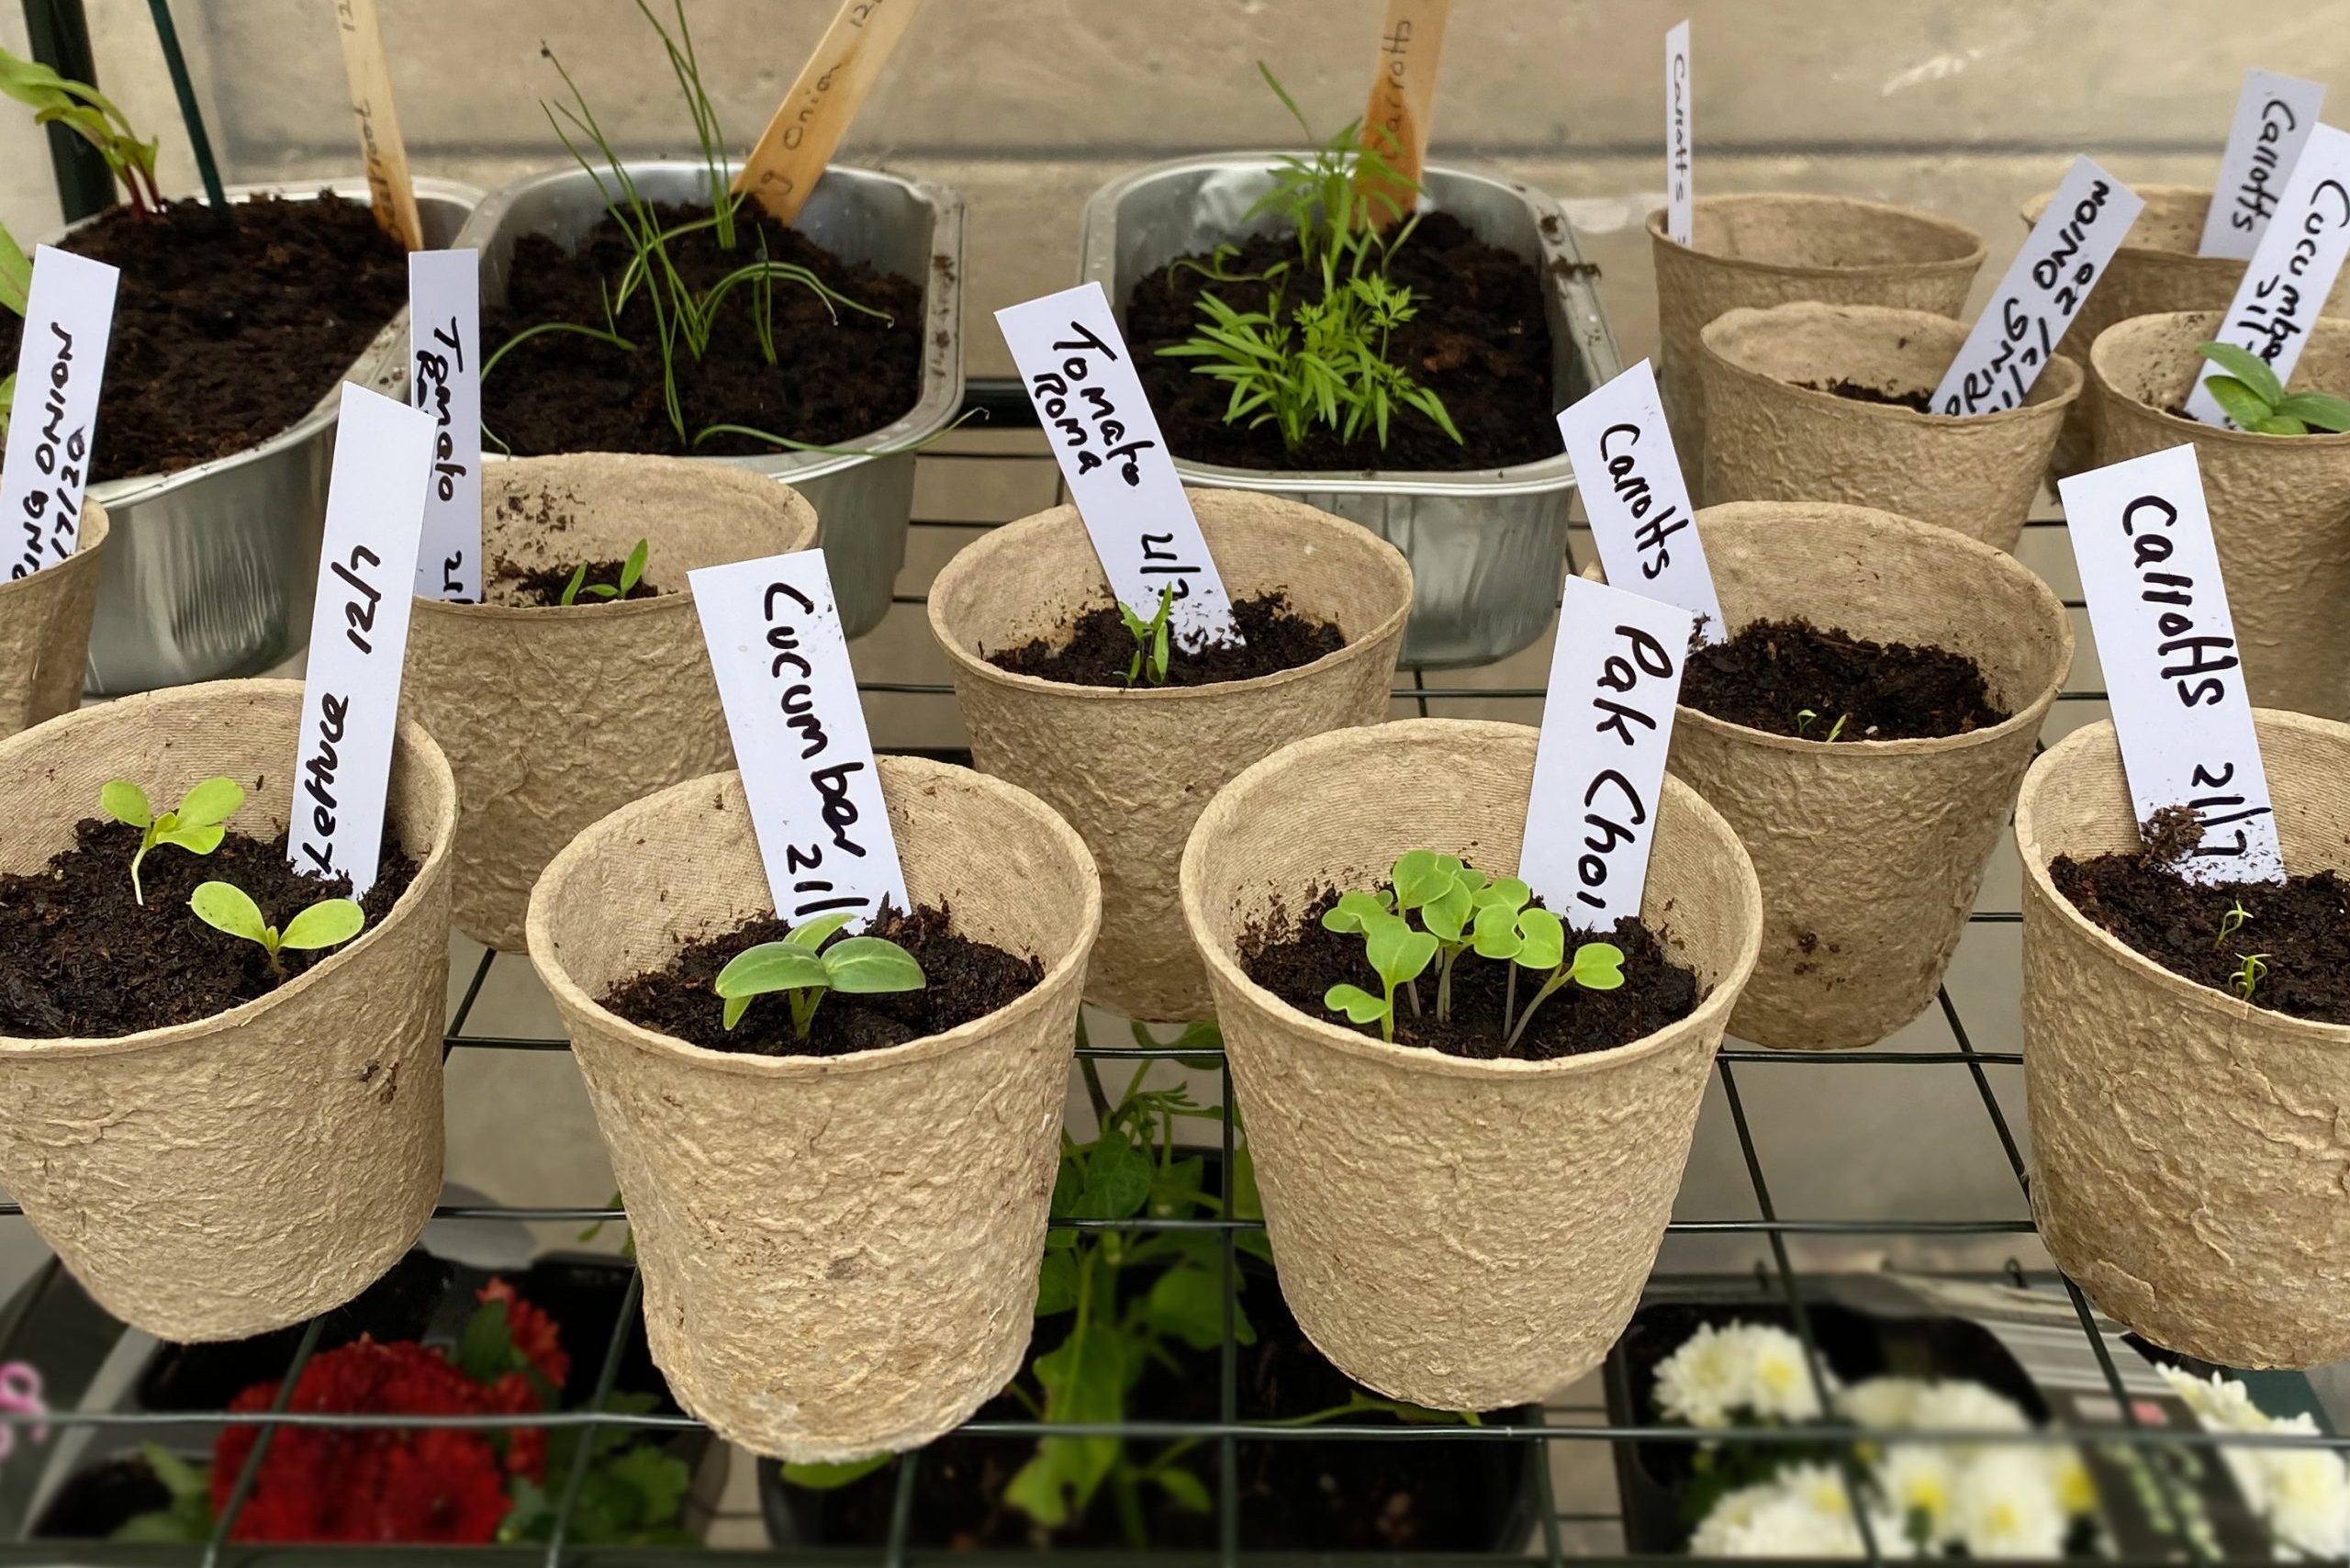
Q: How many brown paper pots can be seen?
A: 12